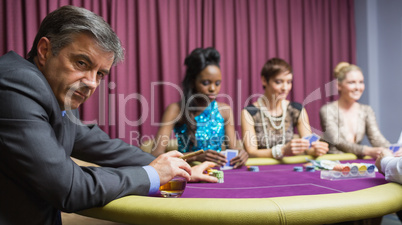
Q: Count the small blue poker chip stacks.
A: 3